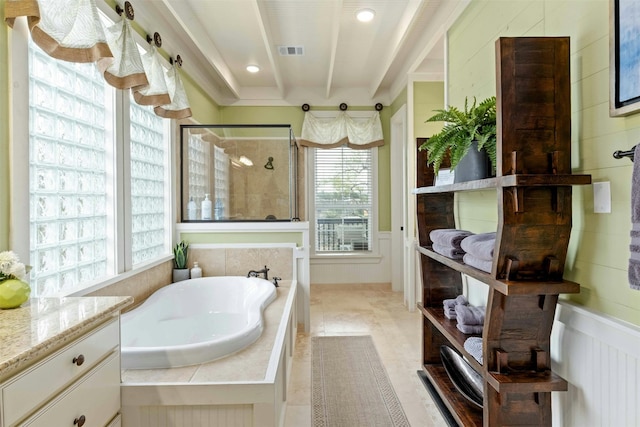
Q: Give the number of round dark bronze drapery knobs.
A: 6